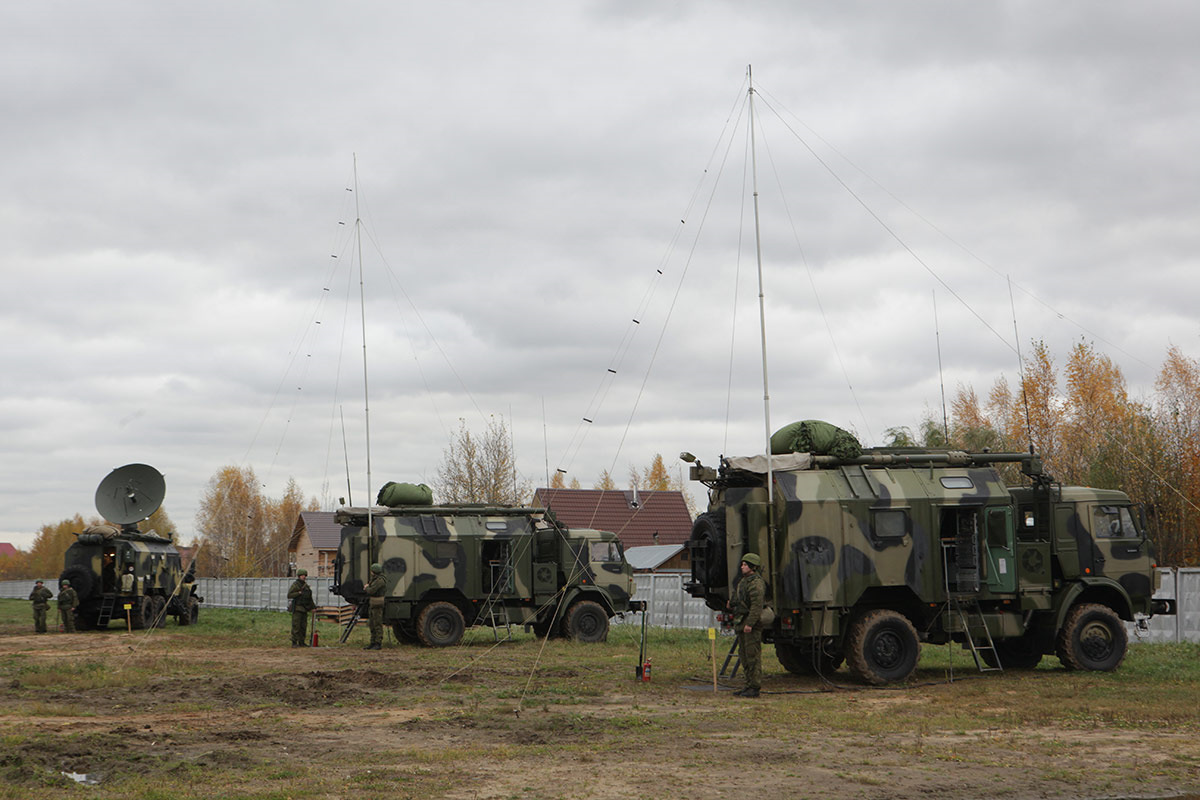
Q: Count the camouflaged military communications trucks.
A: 3